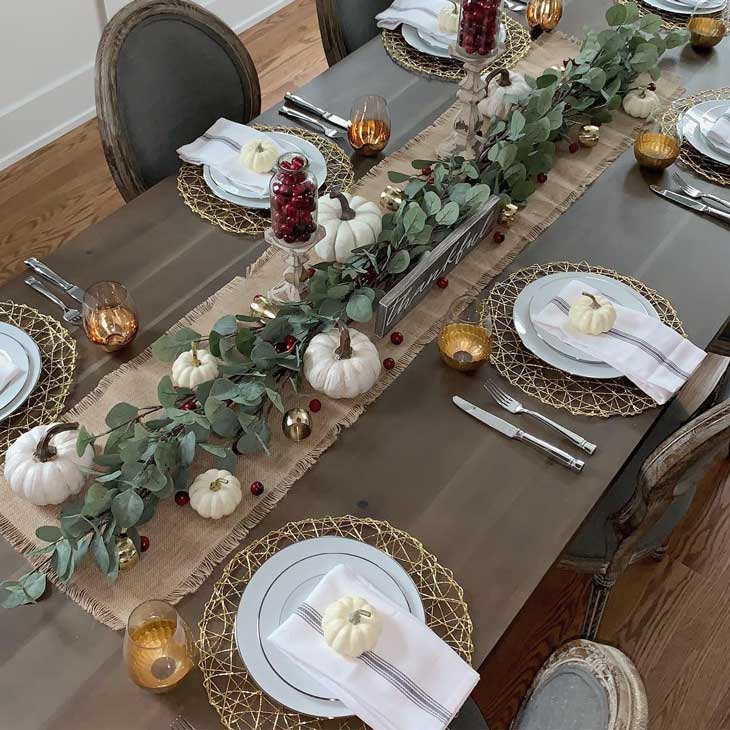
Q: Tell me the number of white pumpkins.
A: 11